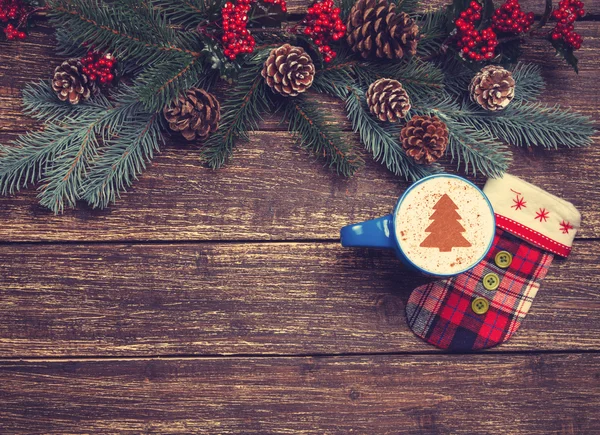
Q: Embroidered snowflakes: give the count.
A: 3